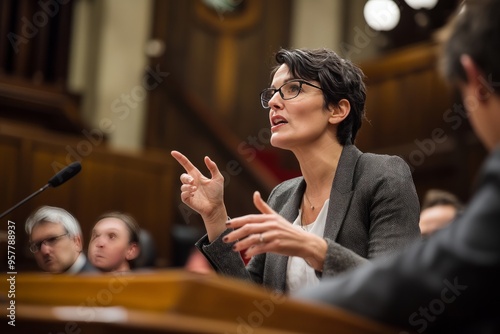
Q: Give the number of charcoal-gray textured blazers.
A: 1